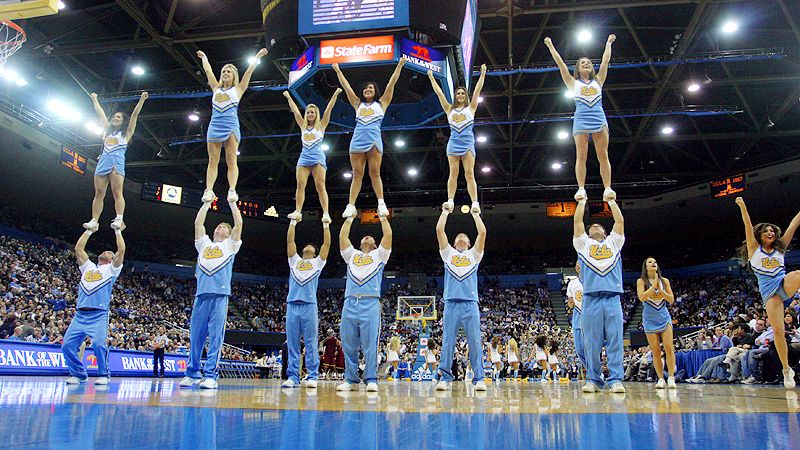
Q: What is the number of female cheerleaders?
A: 8